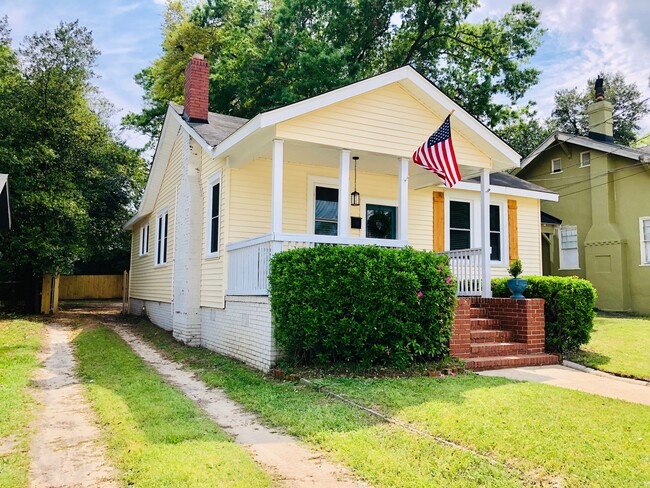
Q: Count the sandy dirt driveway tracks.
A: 2